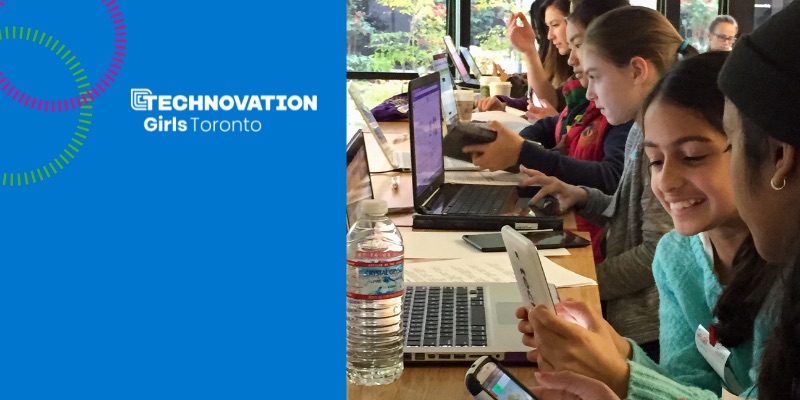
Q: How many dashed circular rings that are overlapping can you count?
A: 2